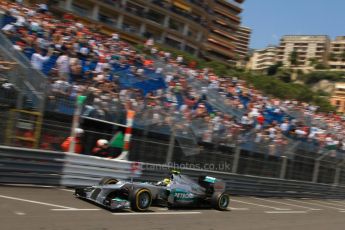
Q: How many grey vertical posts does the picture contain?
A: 5